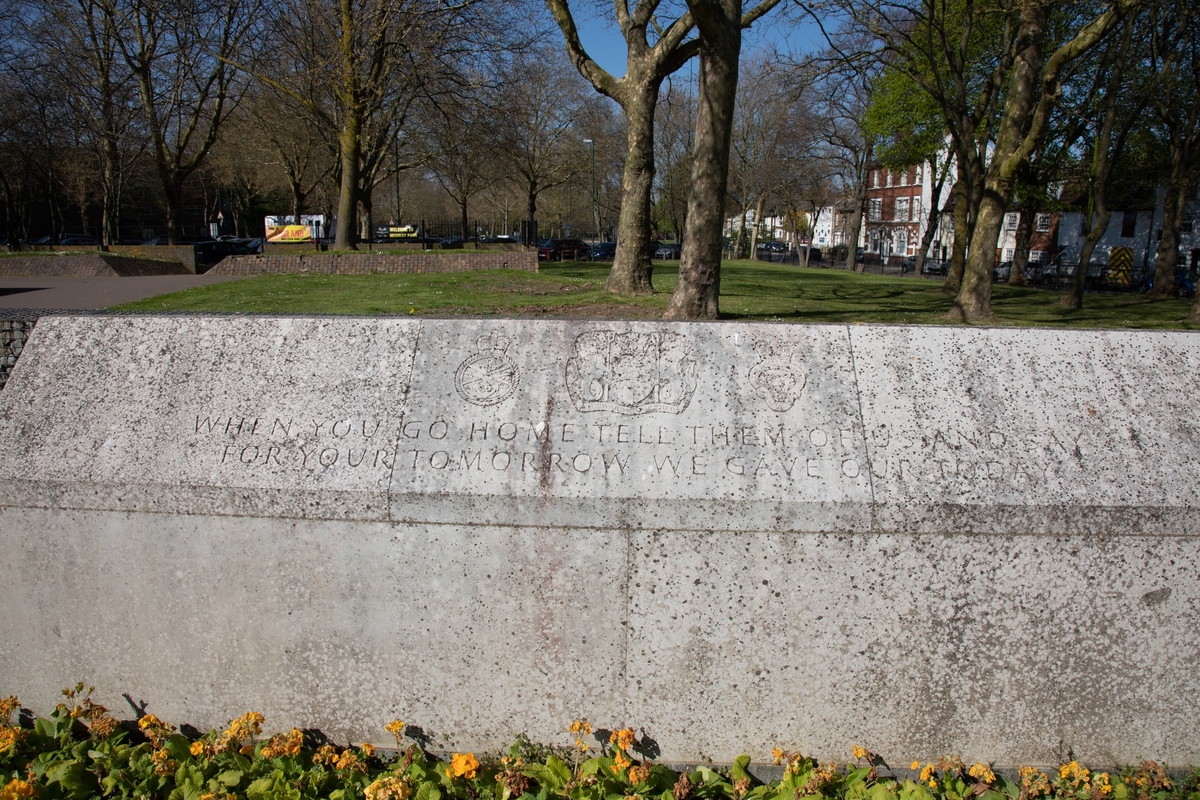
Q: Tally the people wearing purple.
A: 0